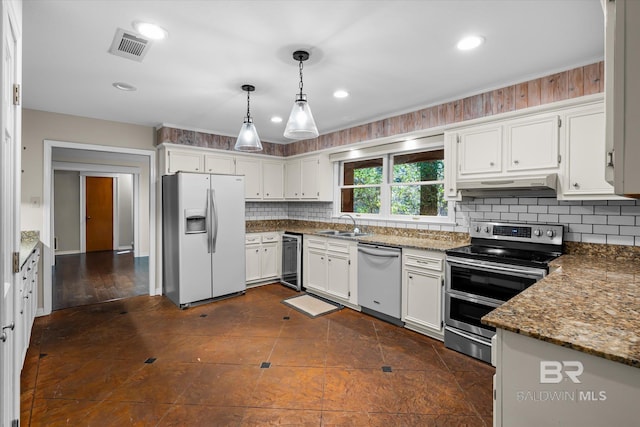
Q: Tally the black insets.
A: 7